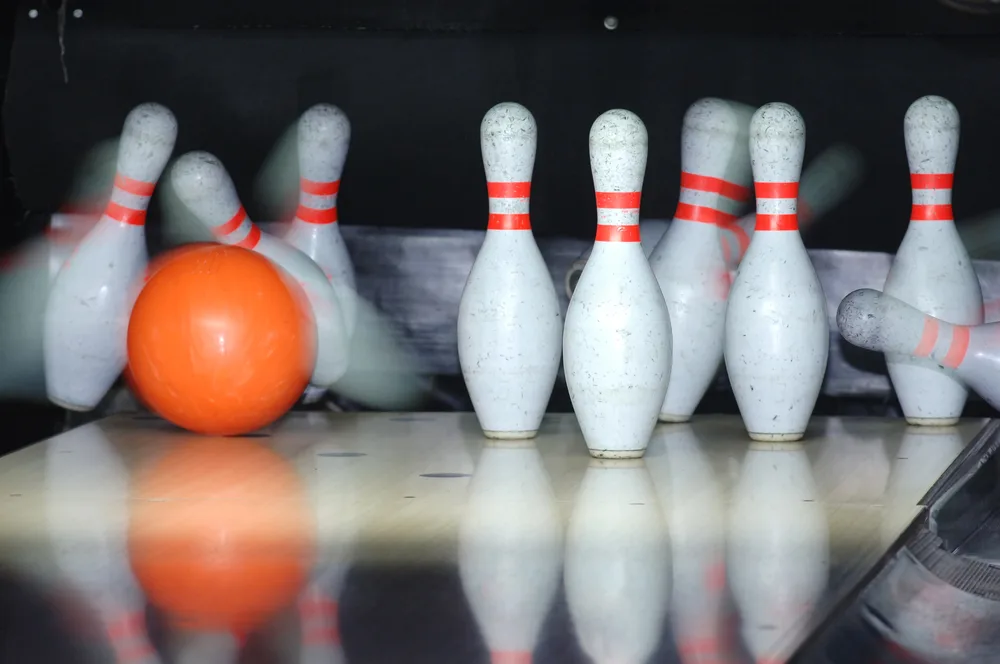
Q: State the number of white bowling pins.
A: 9